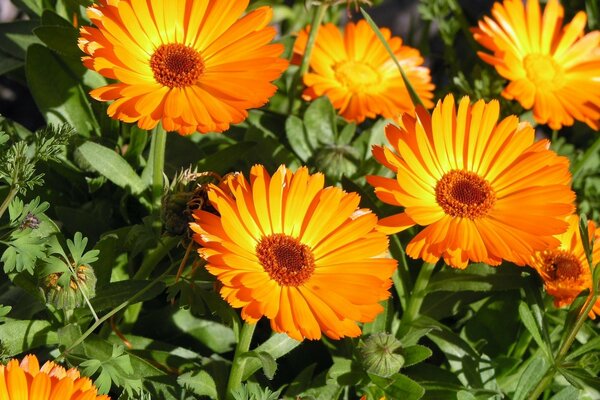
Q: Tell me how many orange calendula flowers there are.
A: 7